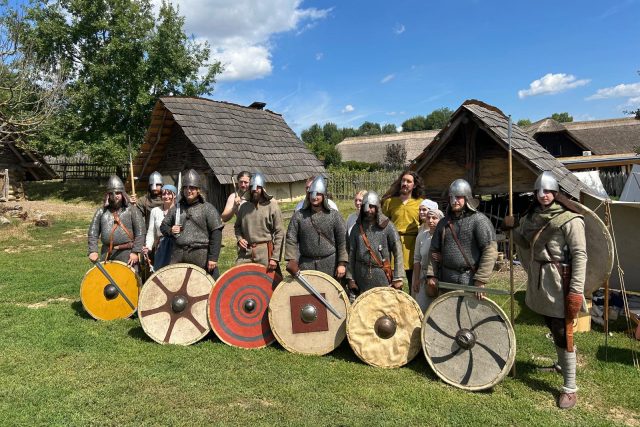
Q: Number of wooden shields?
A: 7